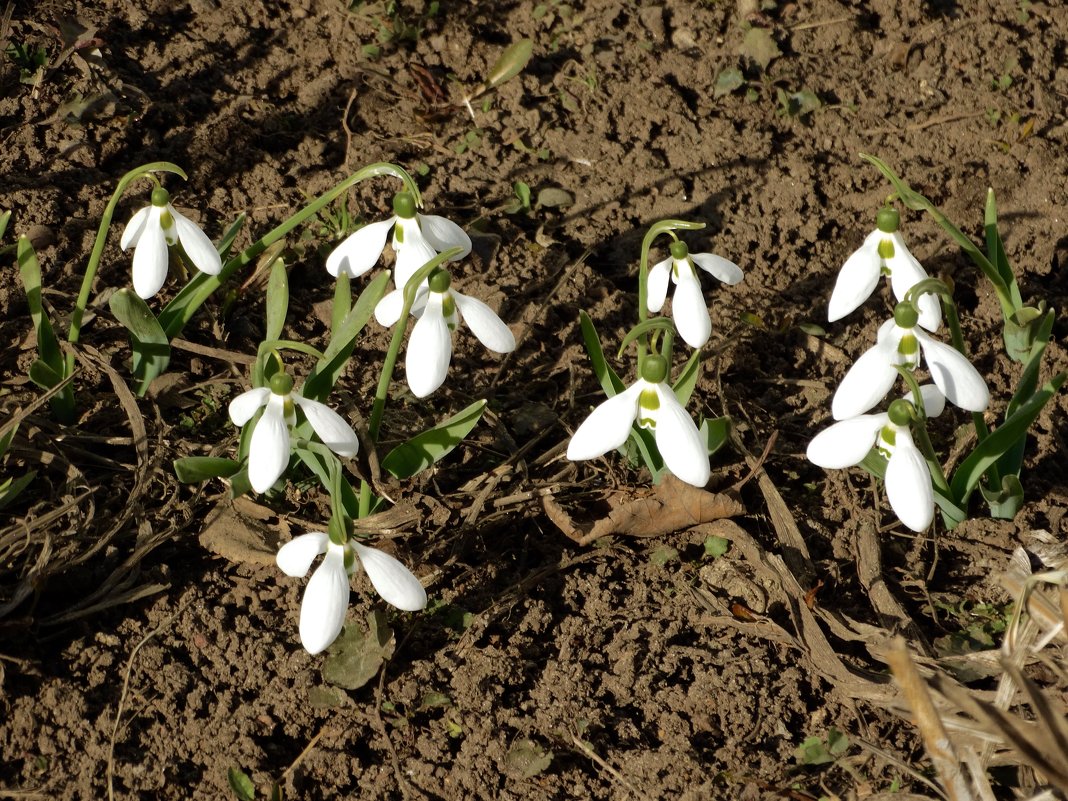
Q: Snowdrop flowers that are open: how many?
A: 10